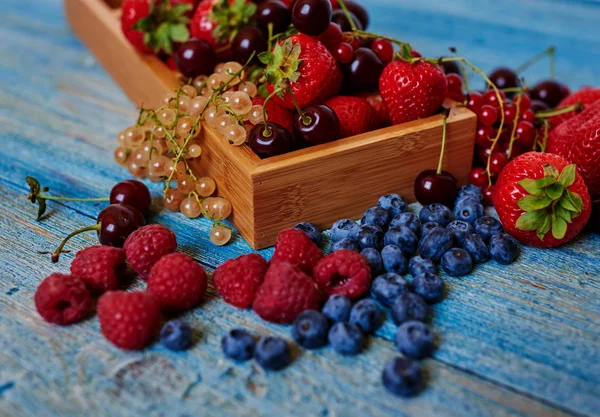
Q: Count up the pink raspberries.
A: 9